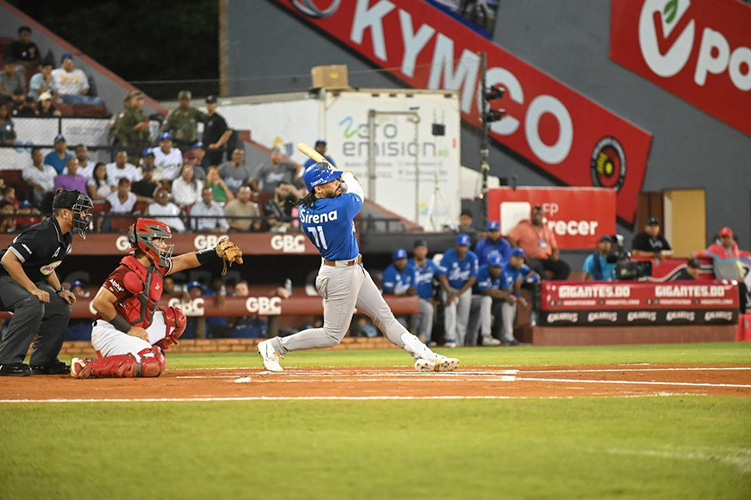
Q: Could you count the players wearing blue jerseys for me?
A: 7